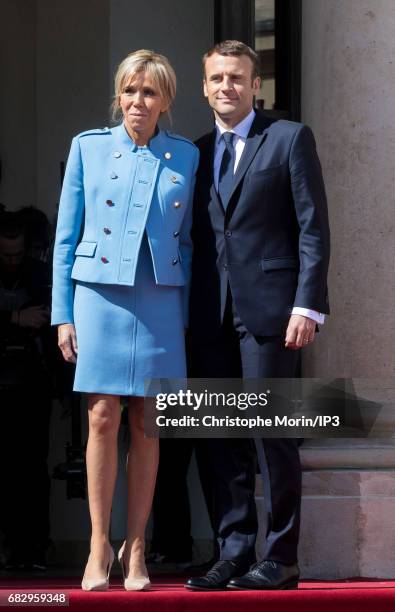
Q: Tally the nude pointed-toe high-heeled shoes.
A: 2